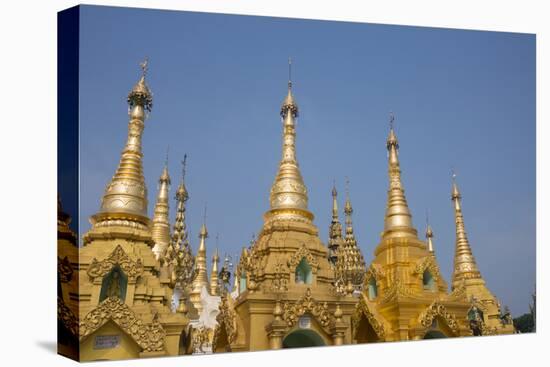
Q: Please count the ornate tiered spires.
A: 11